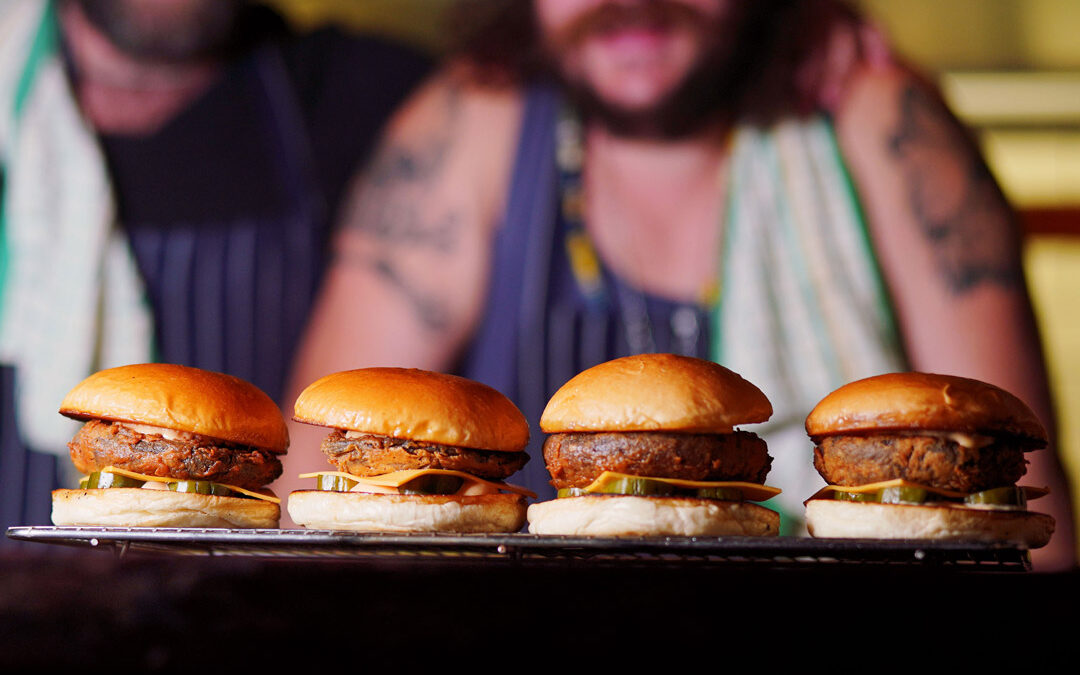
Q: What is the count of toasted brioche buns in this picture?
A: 4